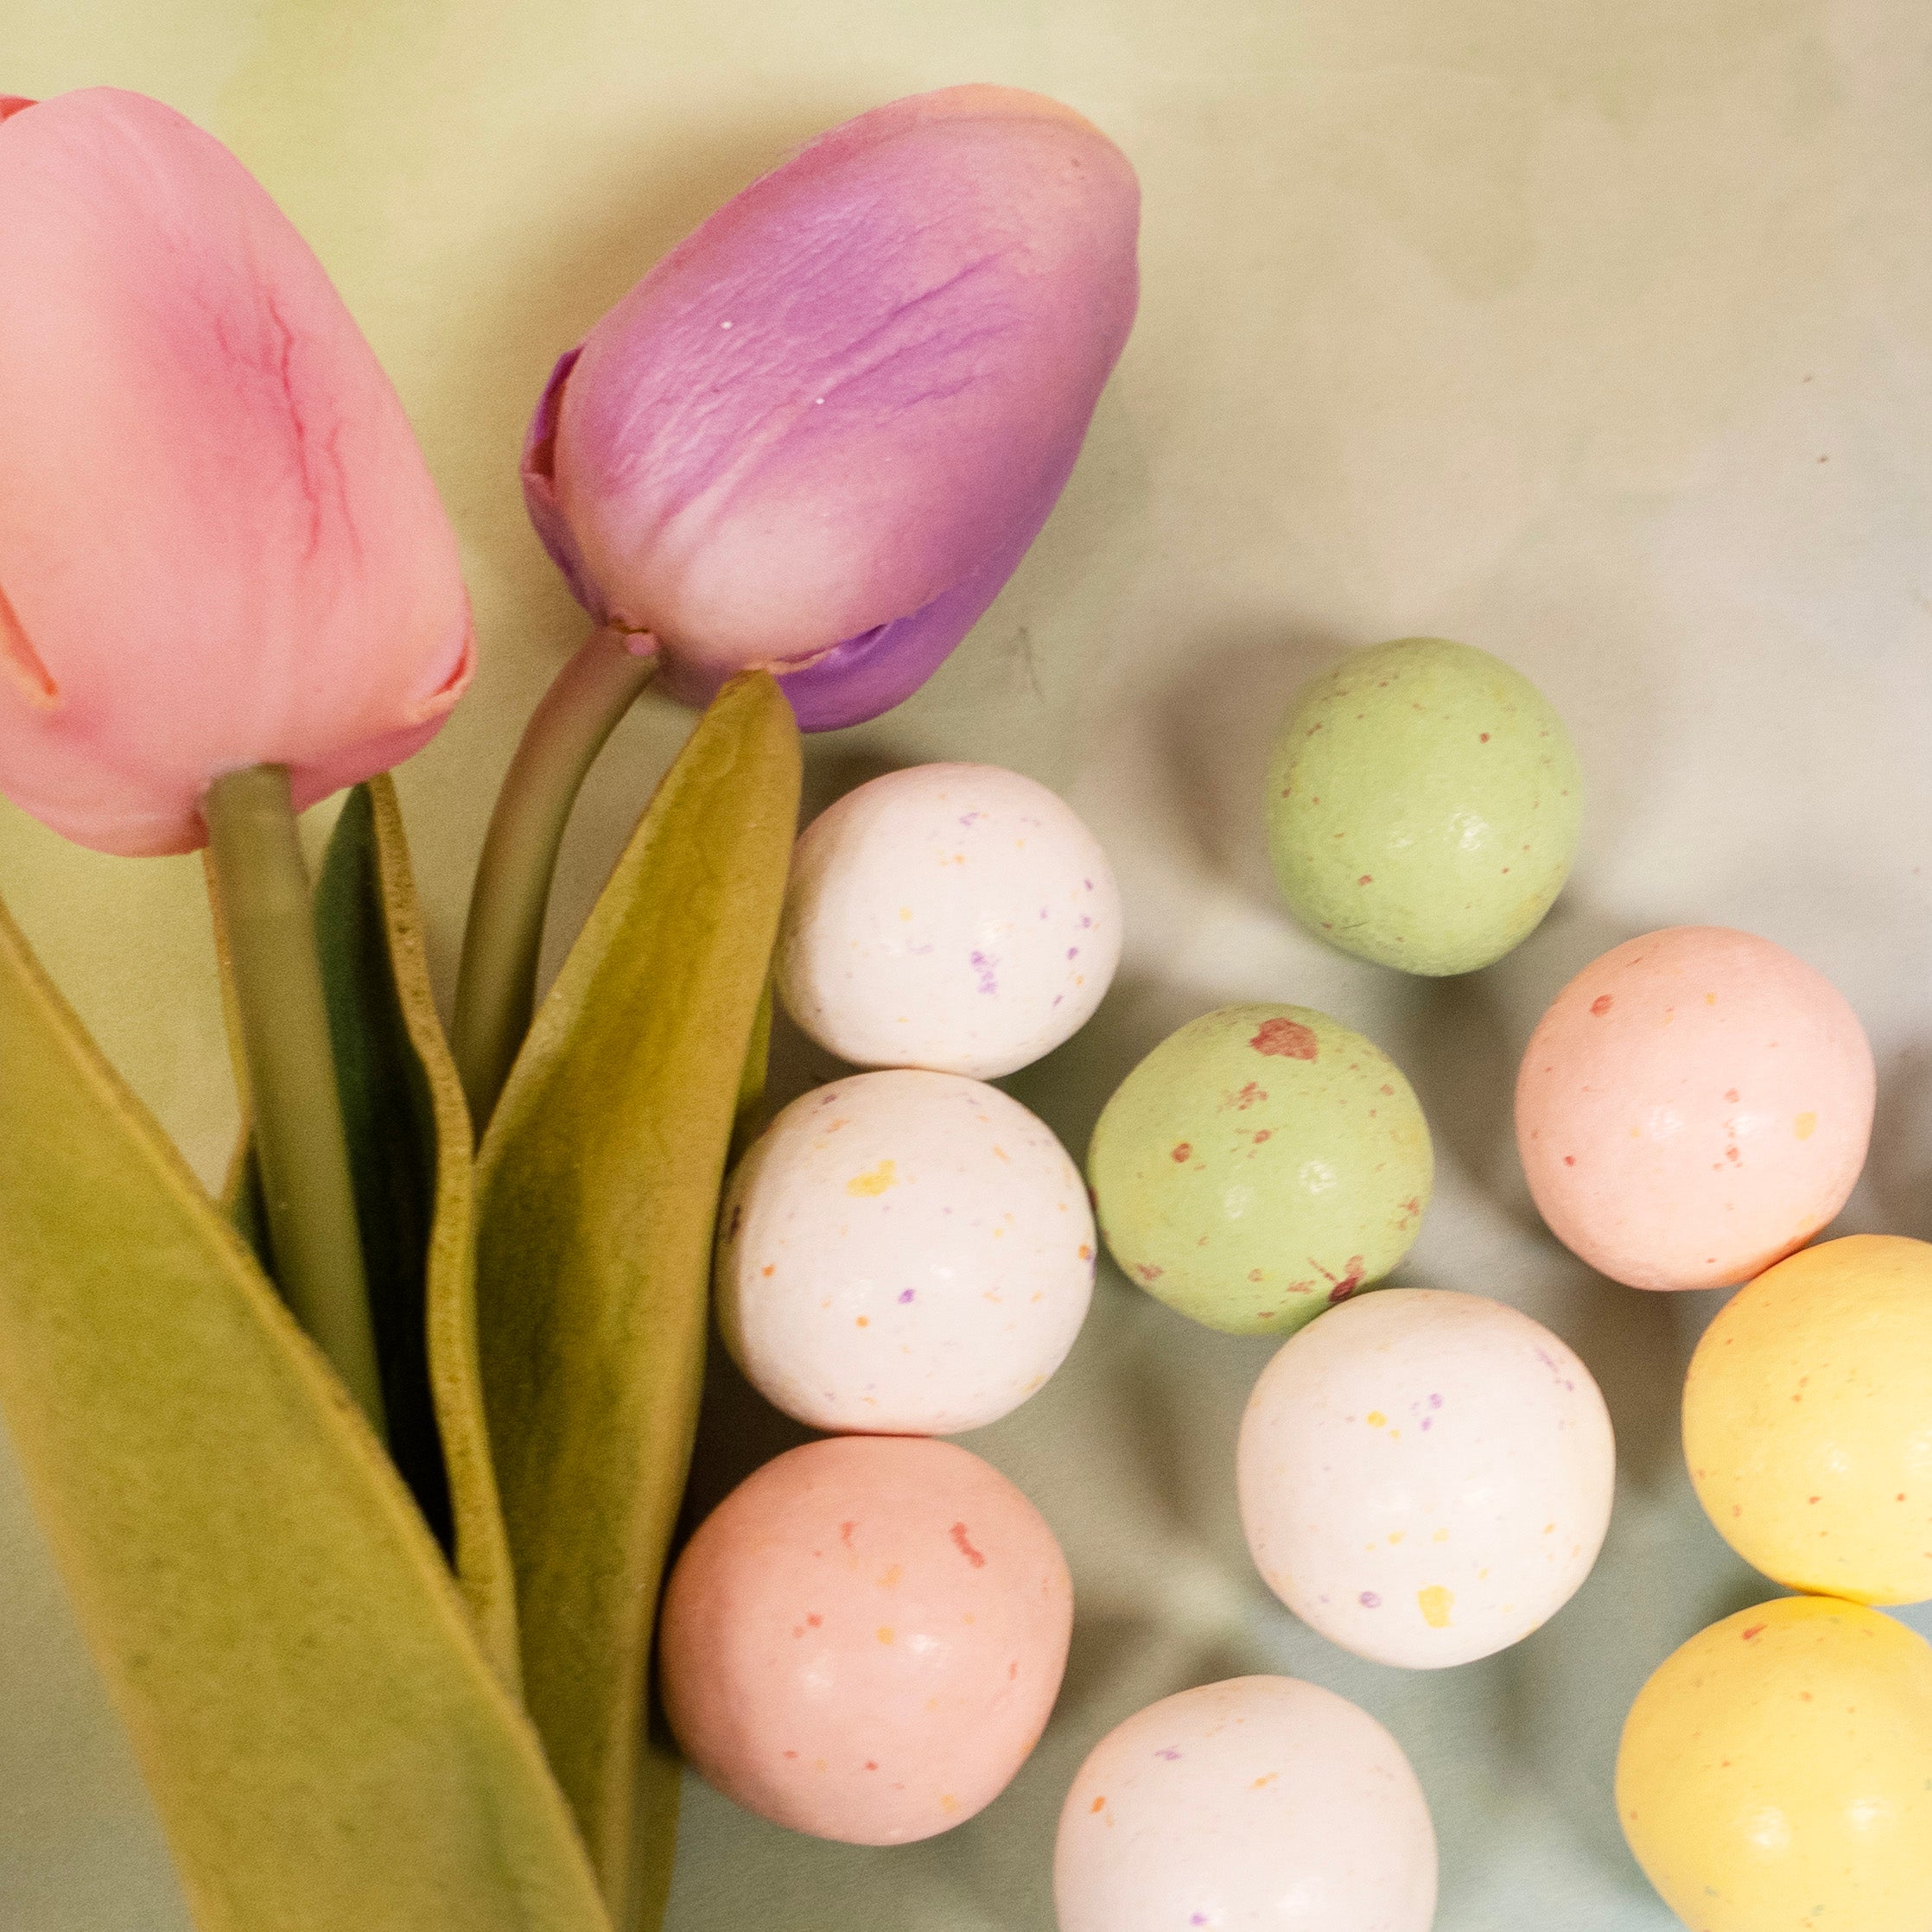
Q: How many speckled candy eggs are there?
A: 10